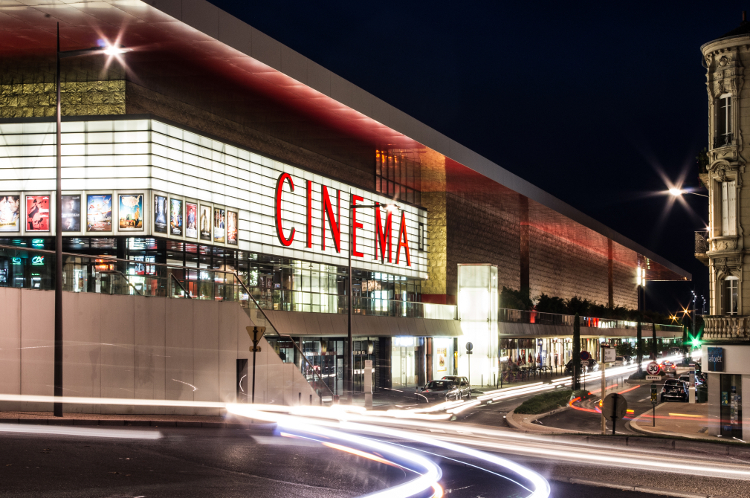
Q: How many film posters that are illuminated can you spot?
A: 11